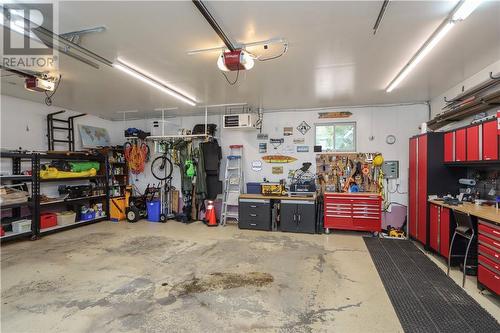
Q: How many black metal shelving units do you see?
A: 2